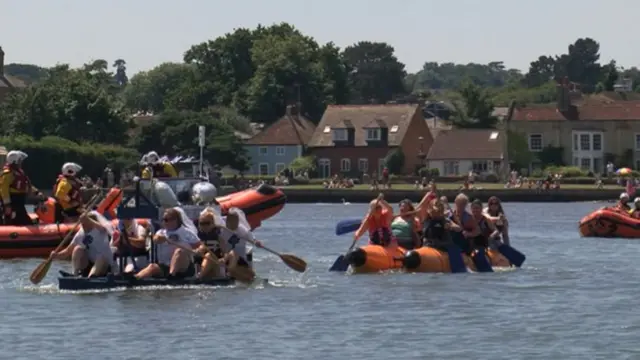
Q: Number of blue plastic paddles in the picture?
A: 5